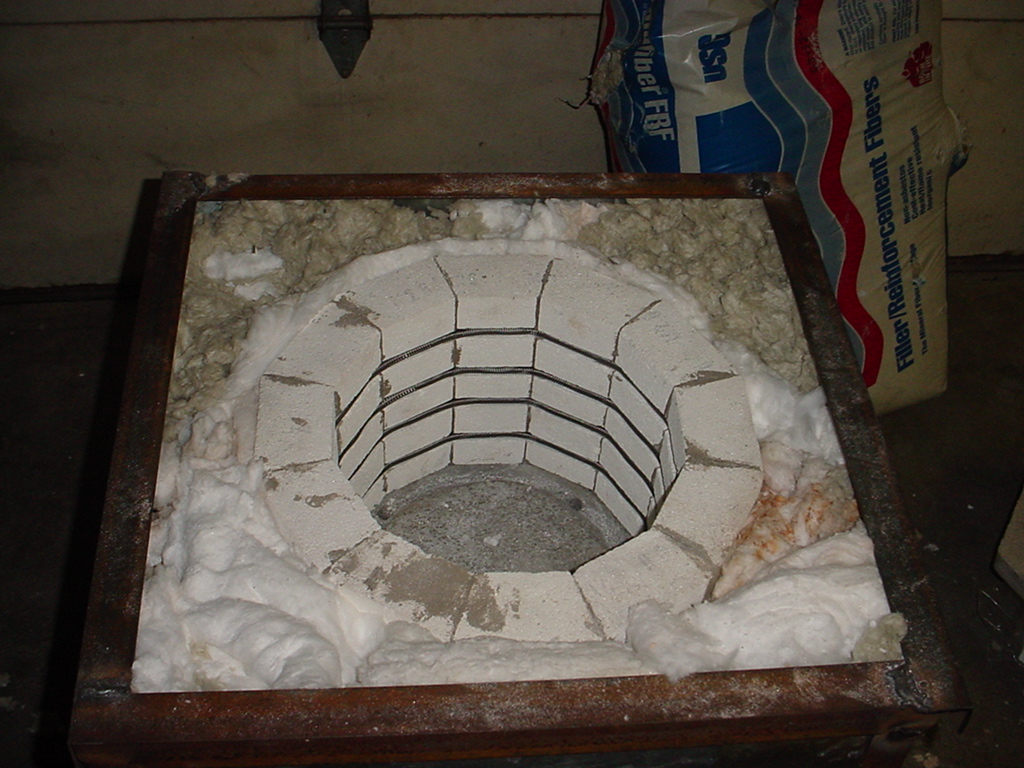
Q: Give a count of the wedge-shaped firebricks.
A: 12